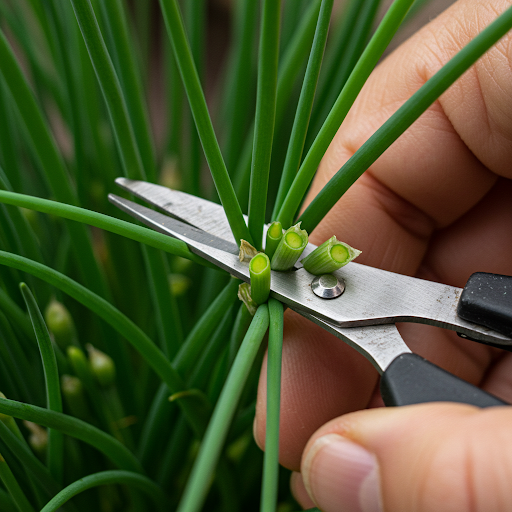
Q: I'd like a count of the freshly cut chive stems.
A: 4